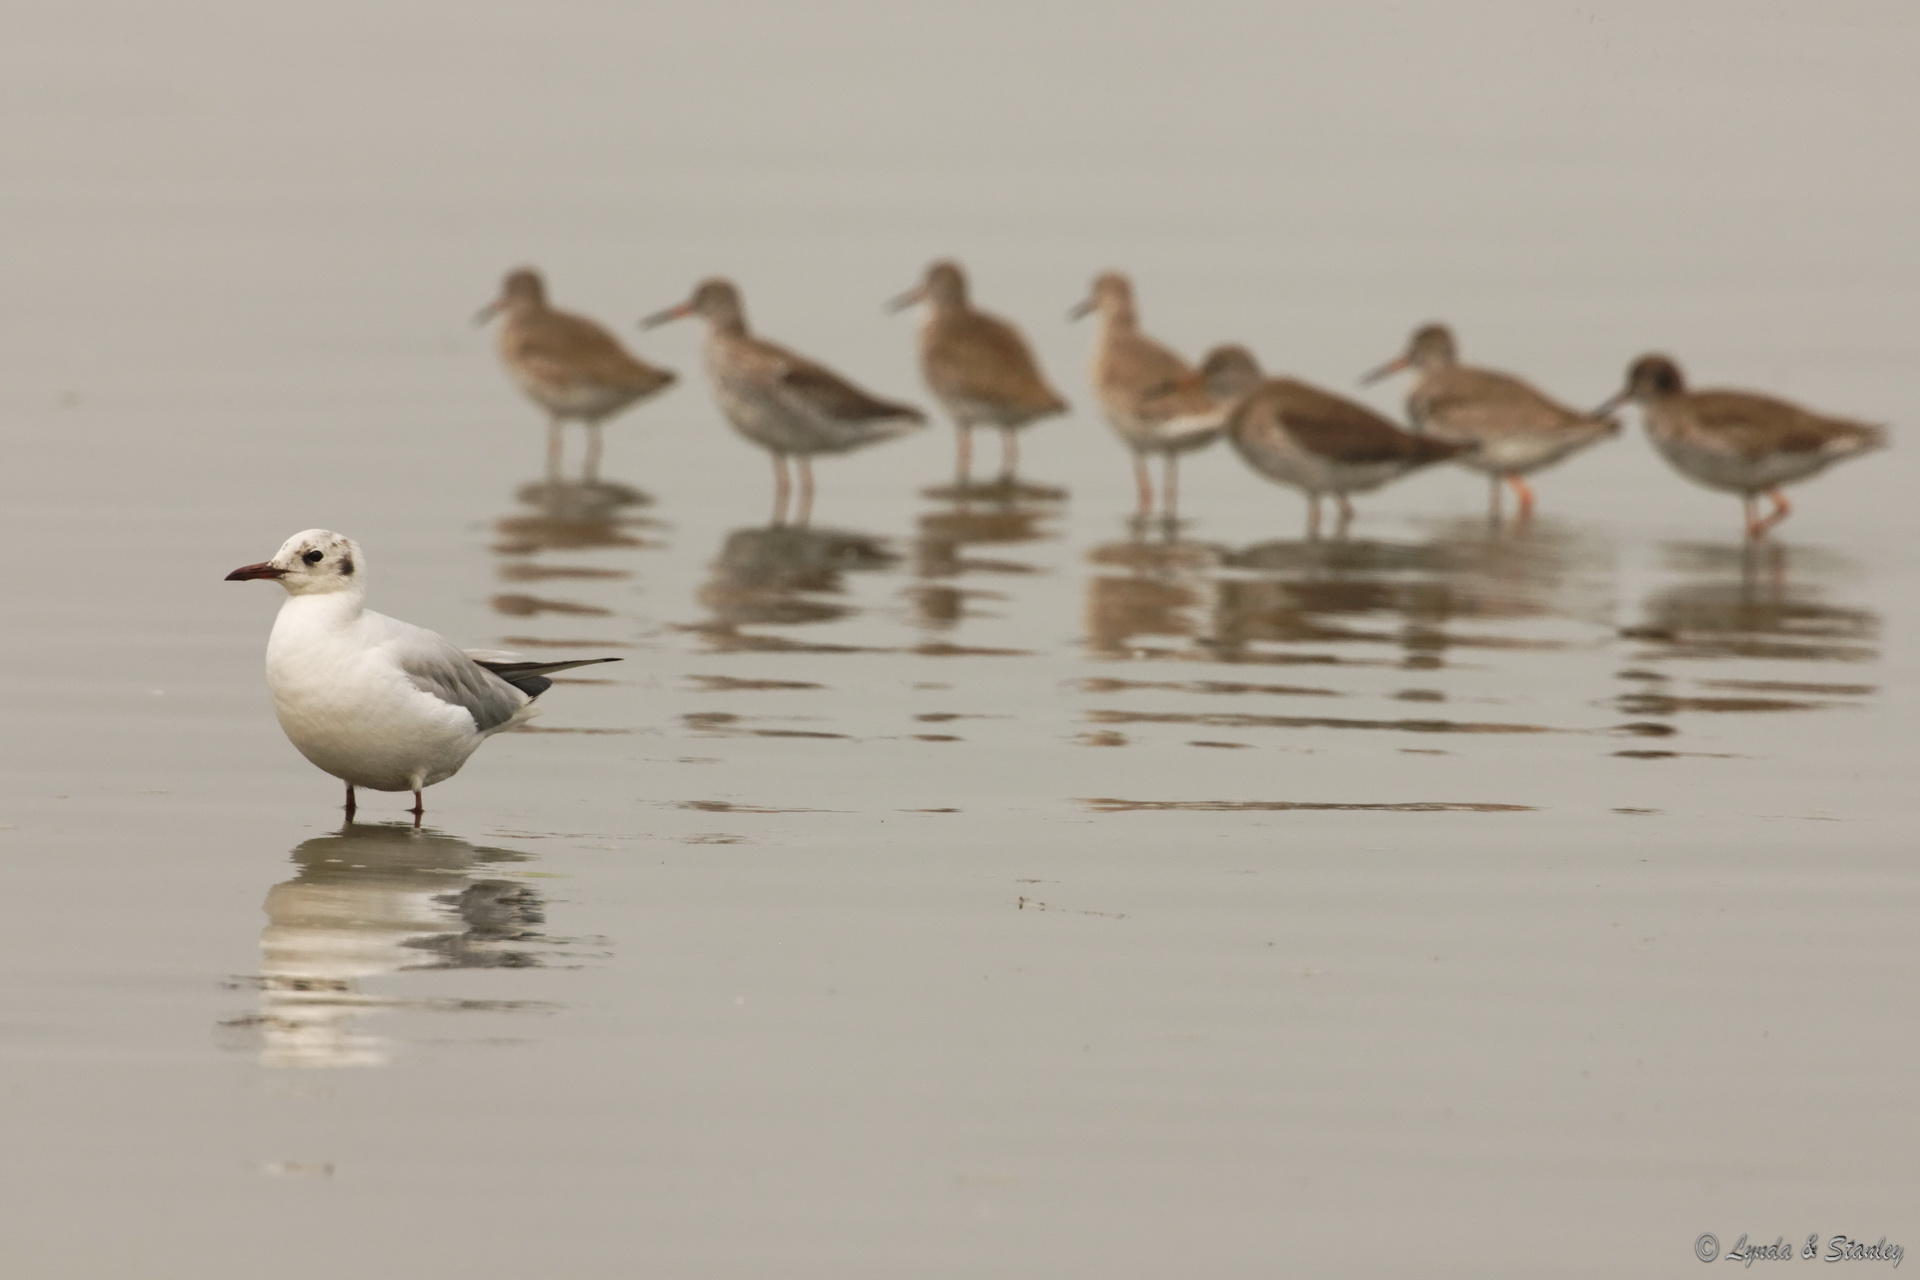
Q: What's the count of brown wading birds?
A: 7